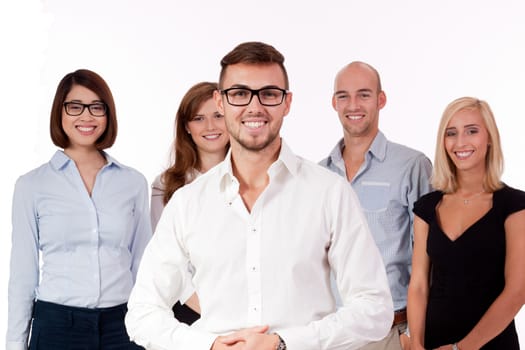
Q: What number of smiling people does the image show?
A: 5